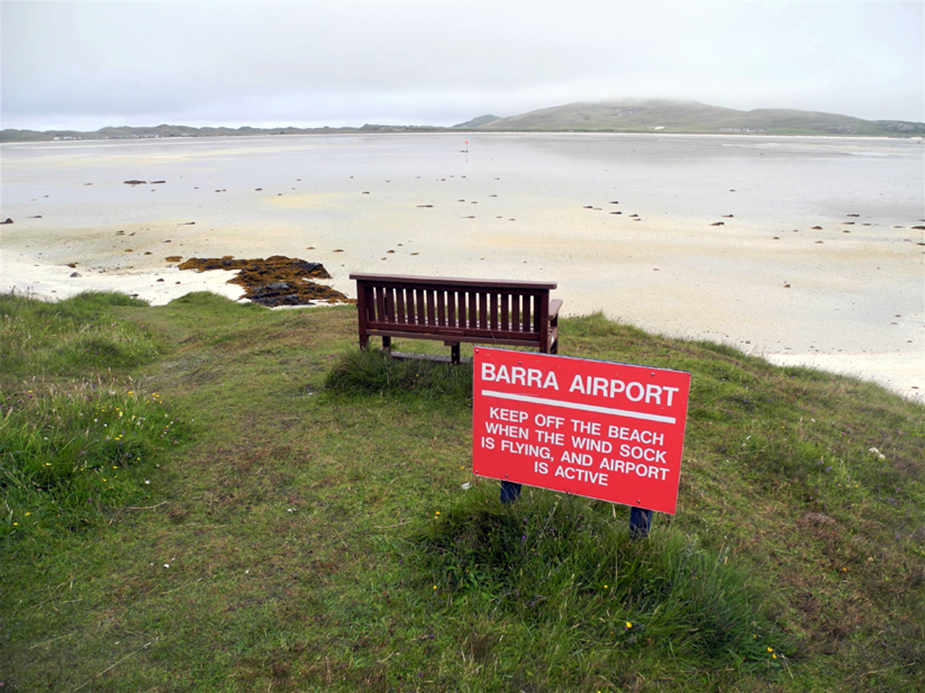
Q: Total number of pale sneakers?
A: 0